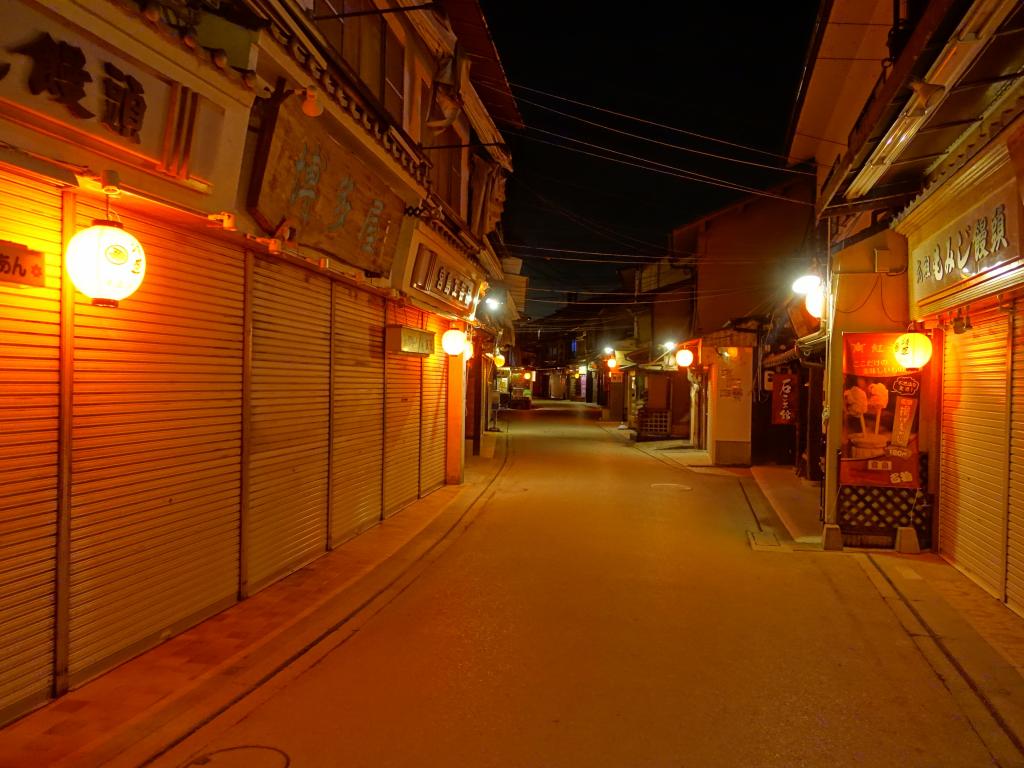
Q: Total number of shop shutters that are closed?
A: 8